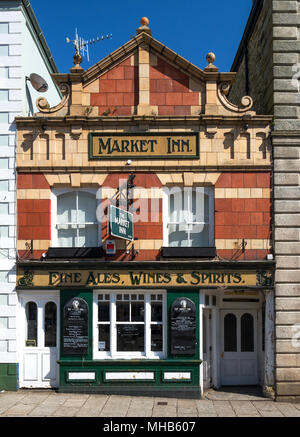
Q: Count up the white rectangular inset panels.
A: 3